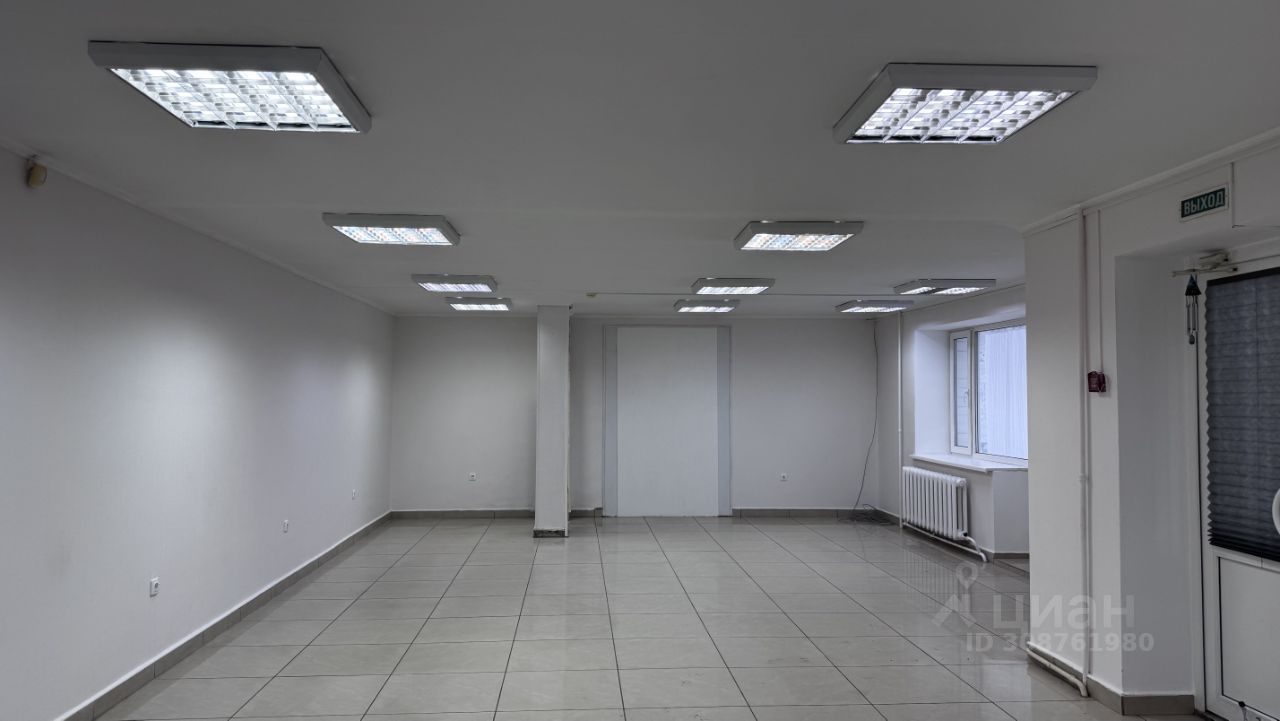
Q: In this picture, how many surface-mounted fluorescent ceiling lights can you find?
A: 10